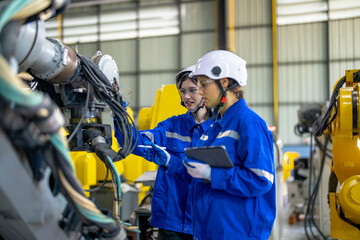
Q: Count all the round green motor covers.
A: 0